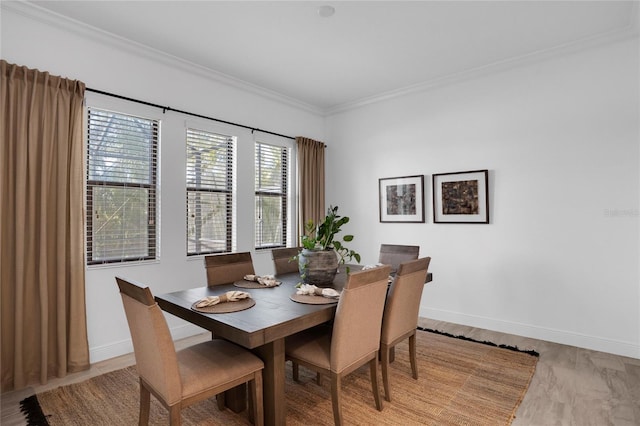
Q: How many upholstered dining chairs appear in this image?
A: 6